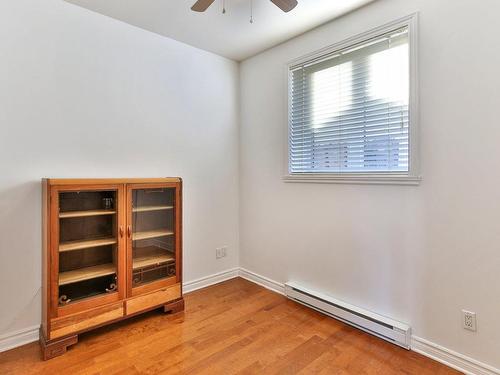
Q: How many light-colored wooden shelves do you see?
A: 6